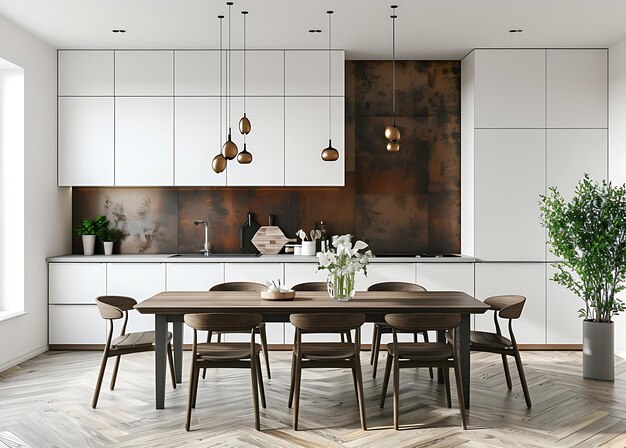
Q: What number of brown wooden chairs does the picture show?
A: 8